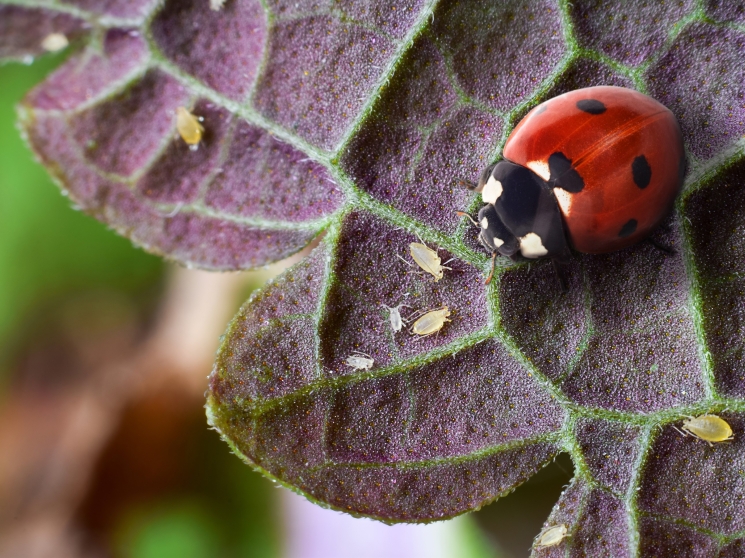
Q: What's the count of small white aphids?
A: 2